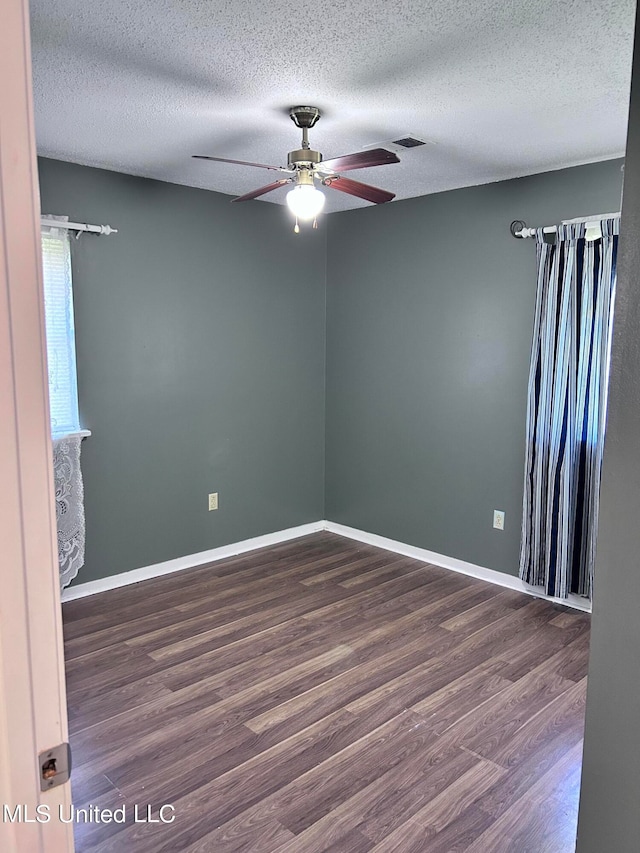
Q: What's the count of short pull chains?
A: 2